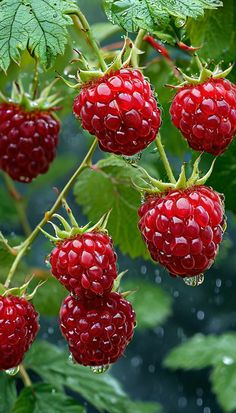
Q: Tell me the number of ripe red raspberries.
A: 7